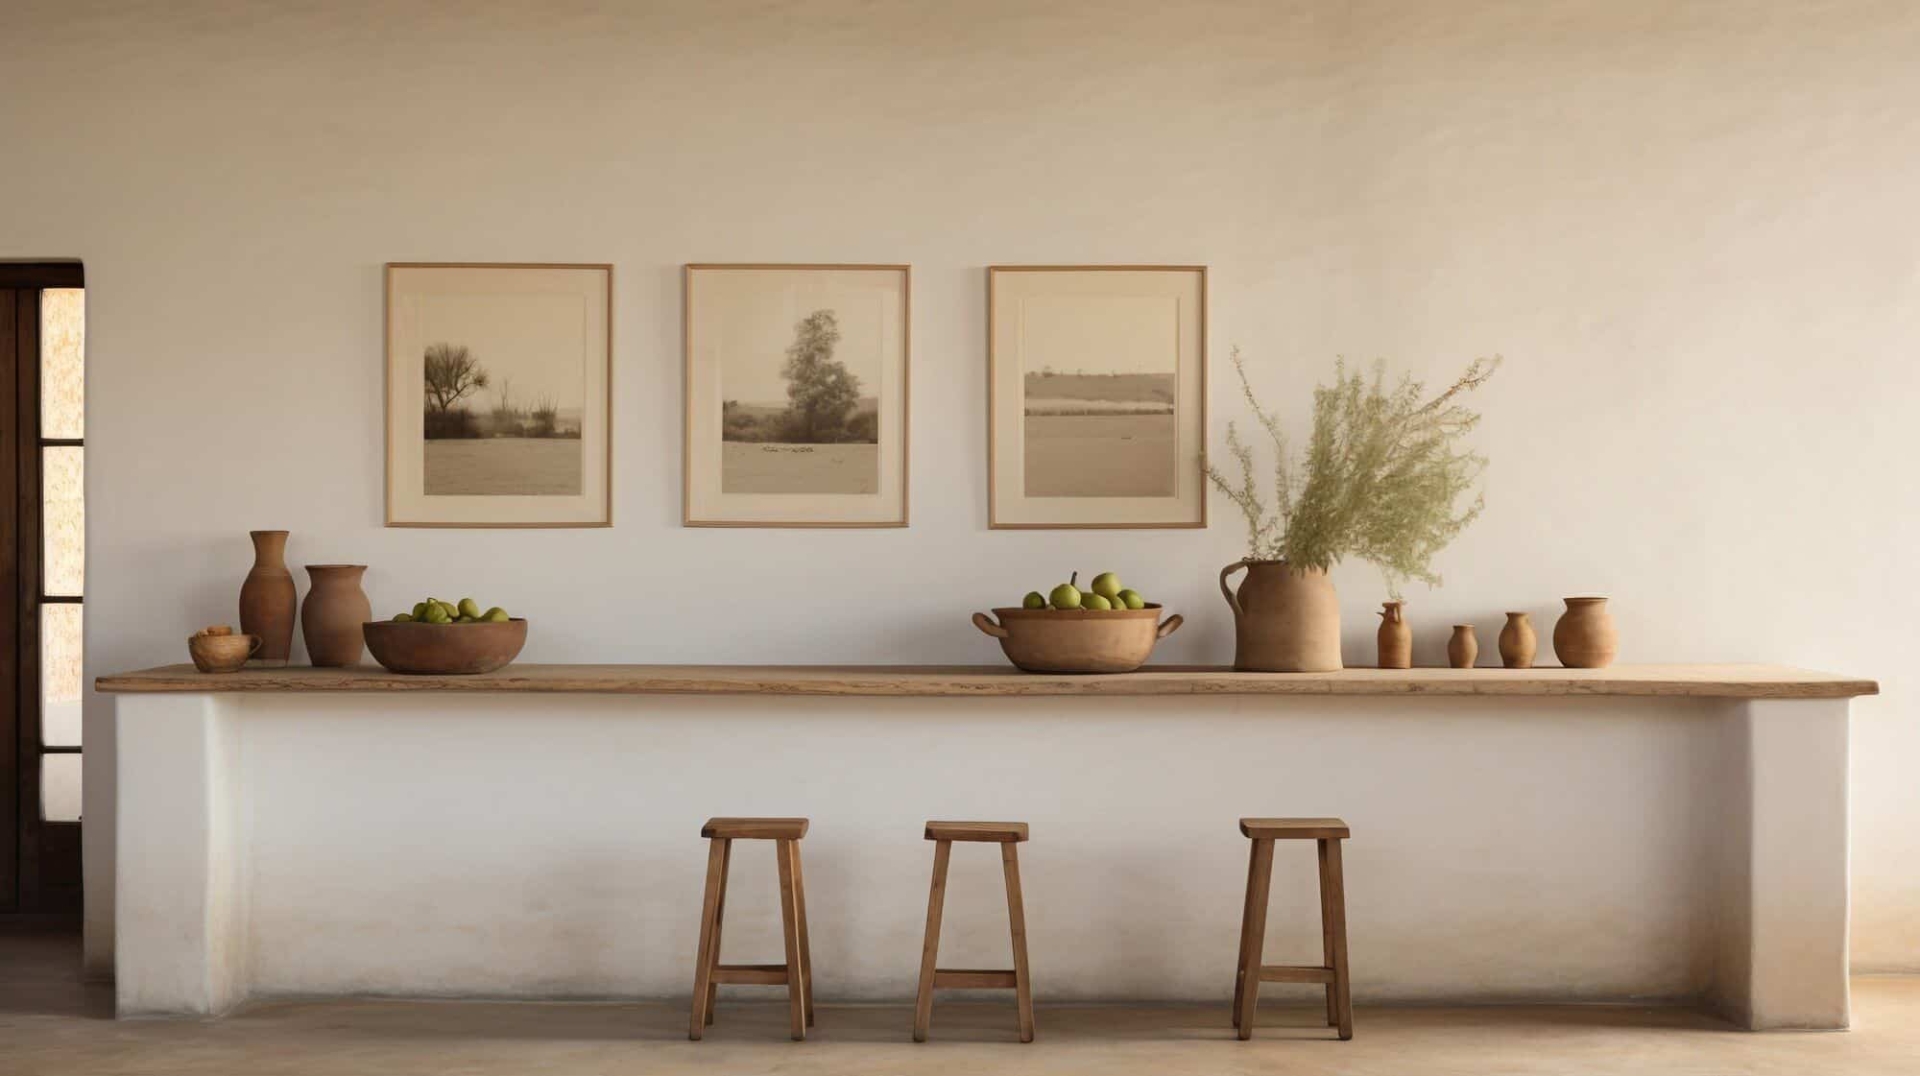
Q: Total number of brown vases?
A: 7